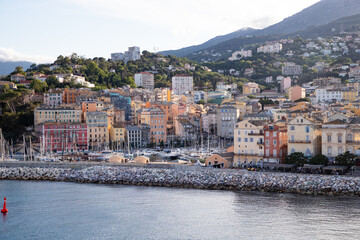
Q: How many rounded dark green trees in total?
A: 3